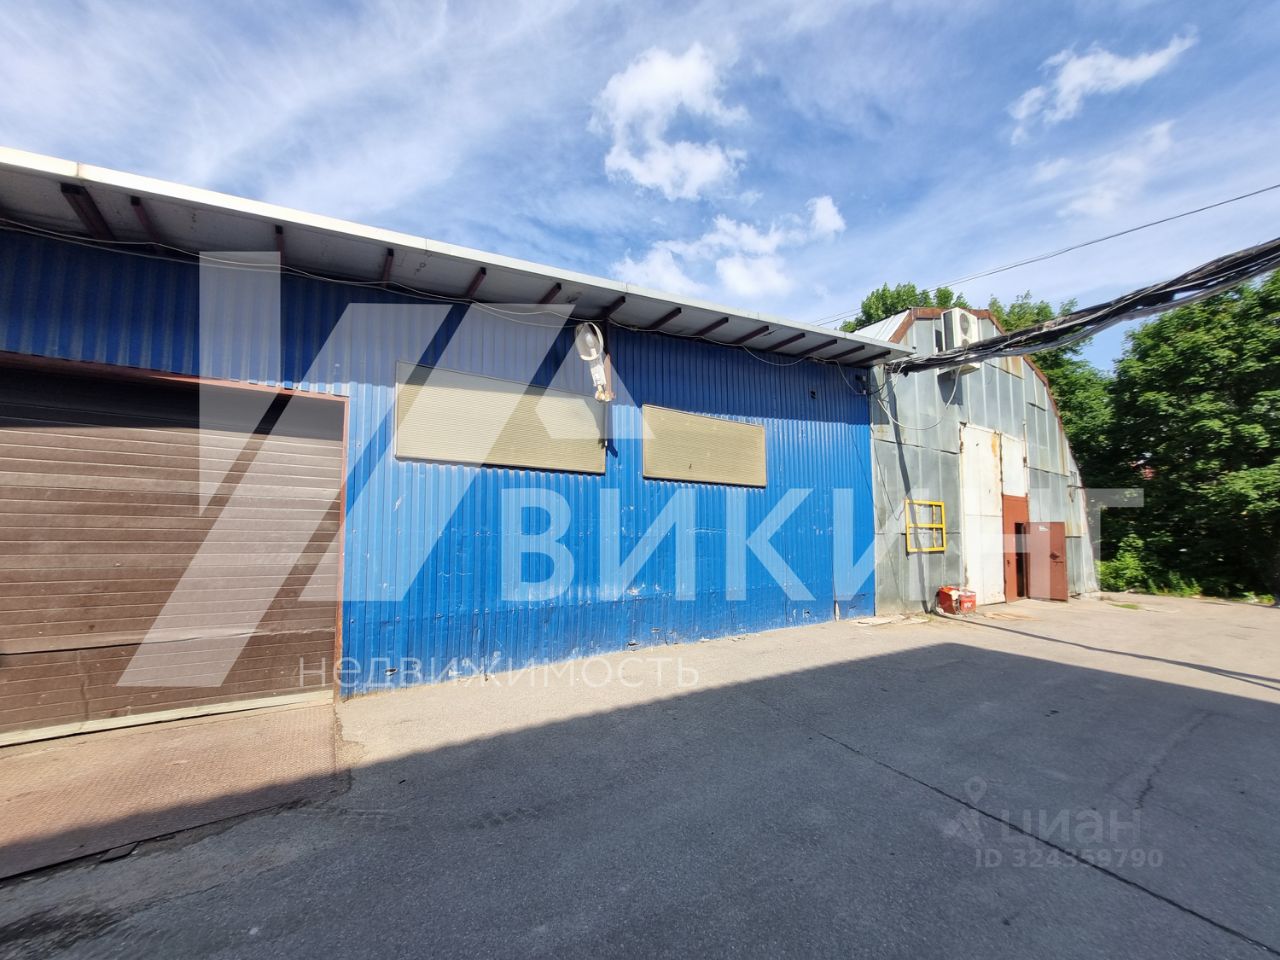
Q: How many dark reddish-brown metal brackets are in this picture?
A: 14